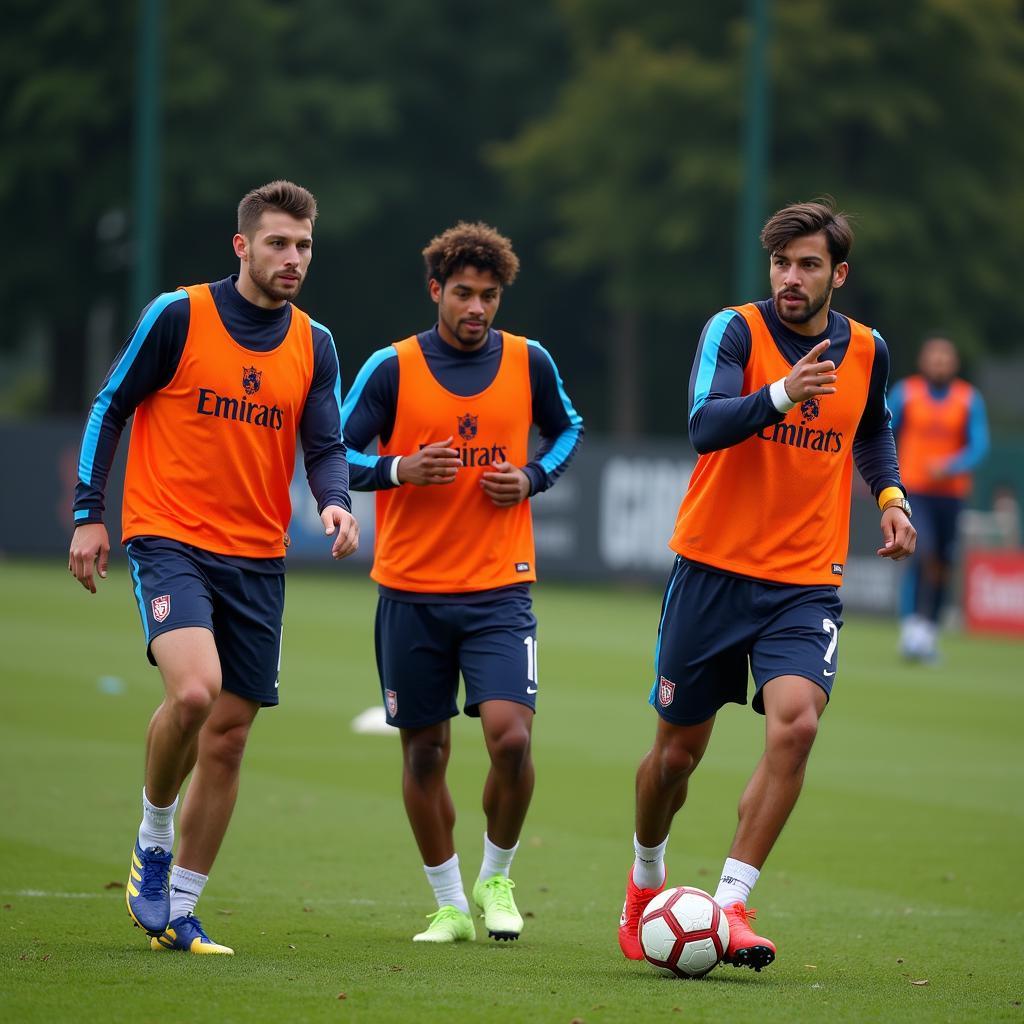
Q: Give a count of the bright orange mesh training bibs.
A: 4